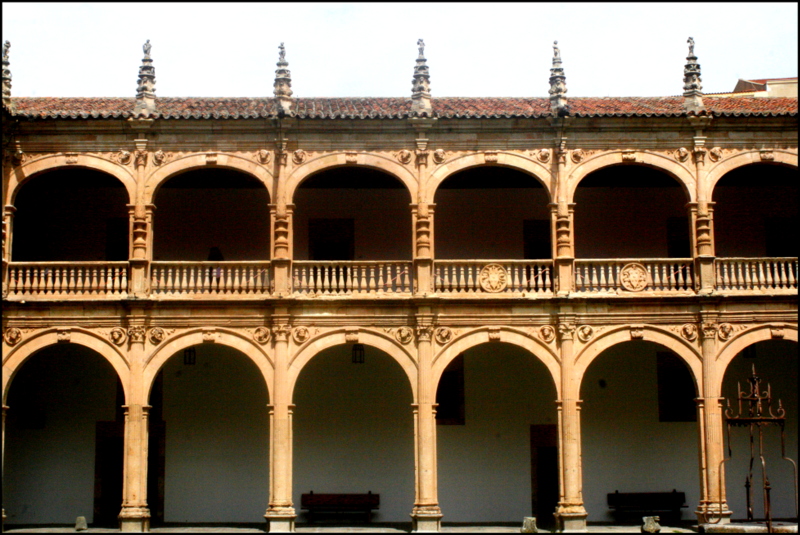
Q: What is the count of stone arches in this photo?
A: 12